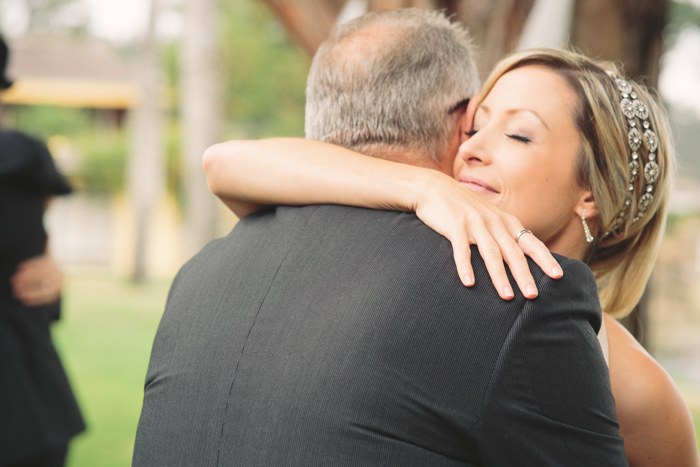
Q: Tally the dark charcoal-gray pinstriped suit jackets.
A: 1